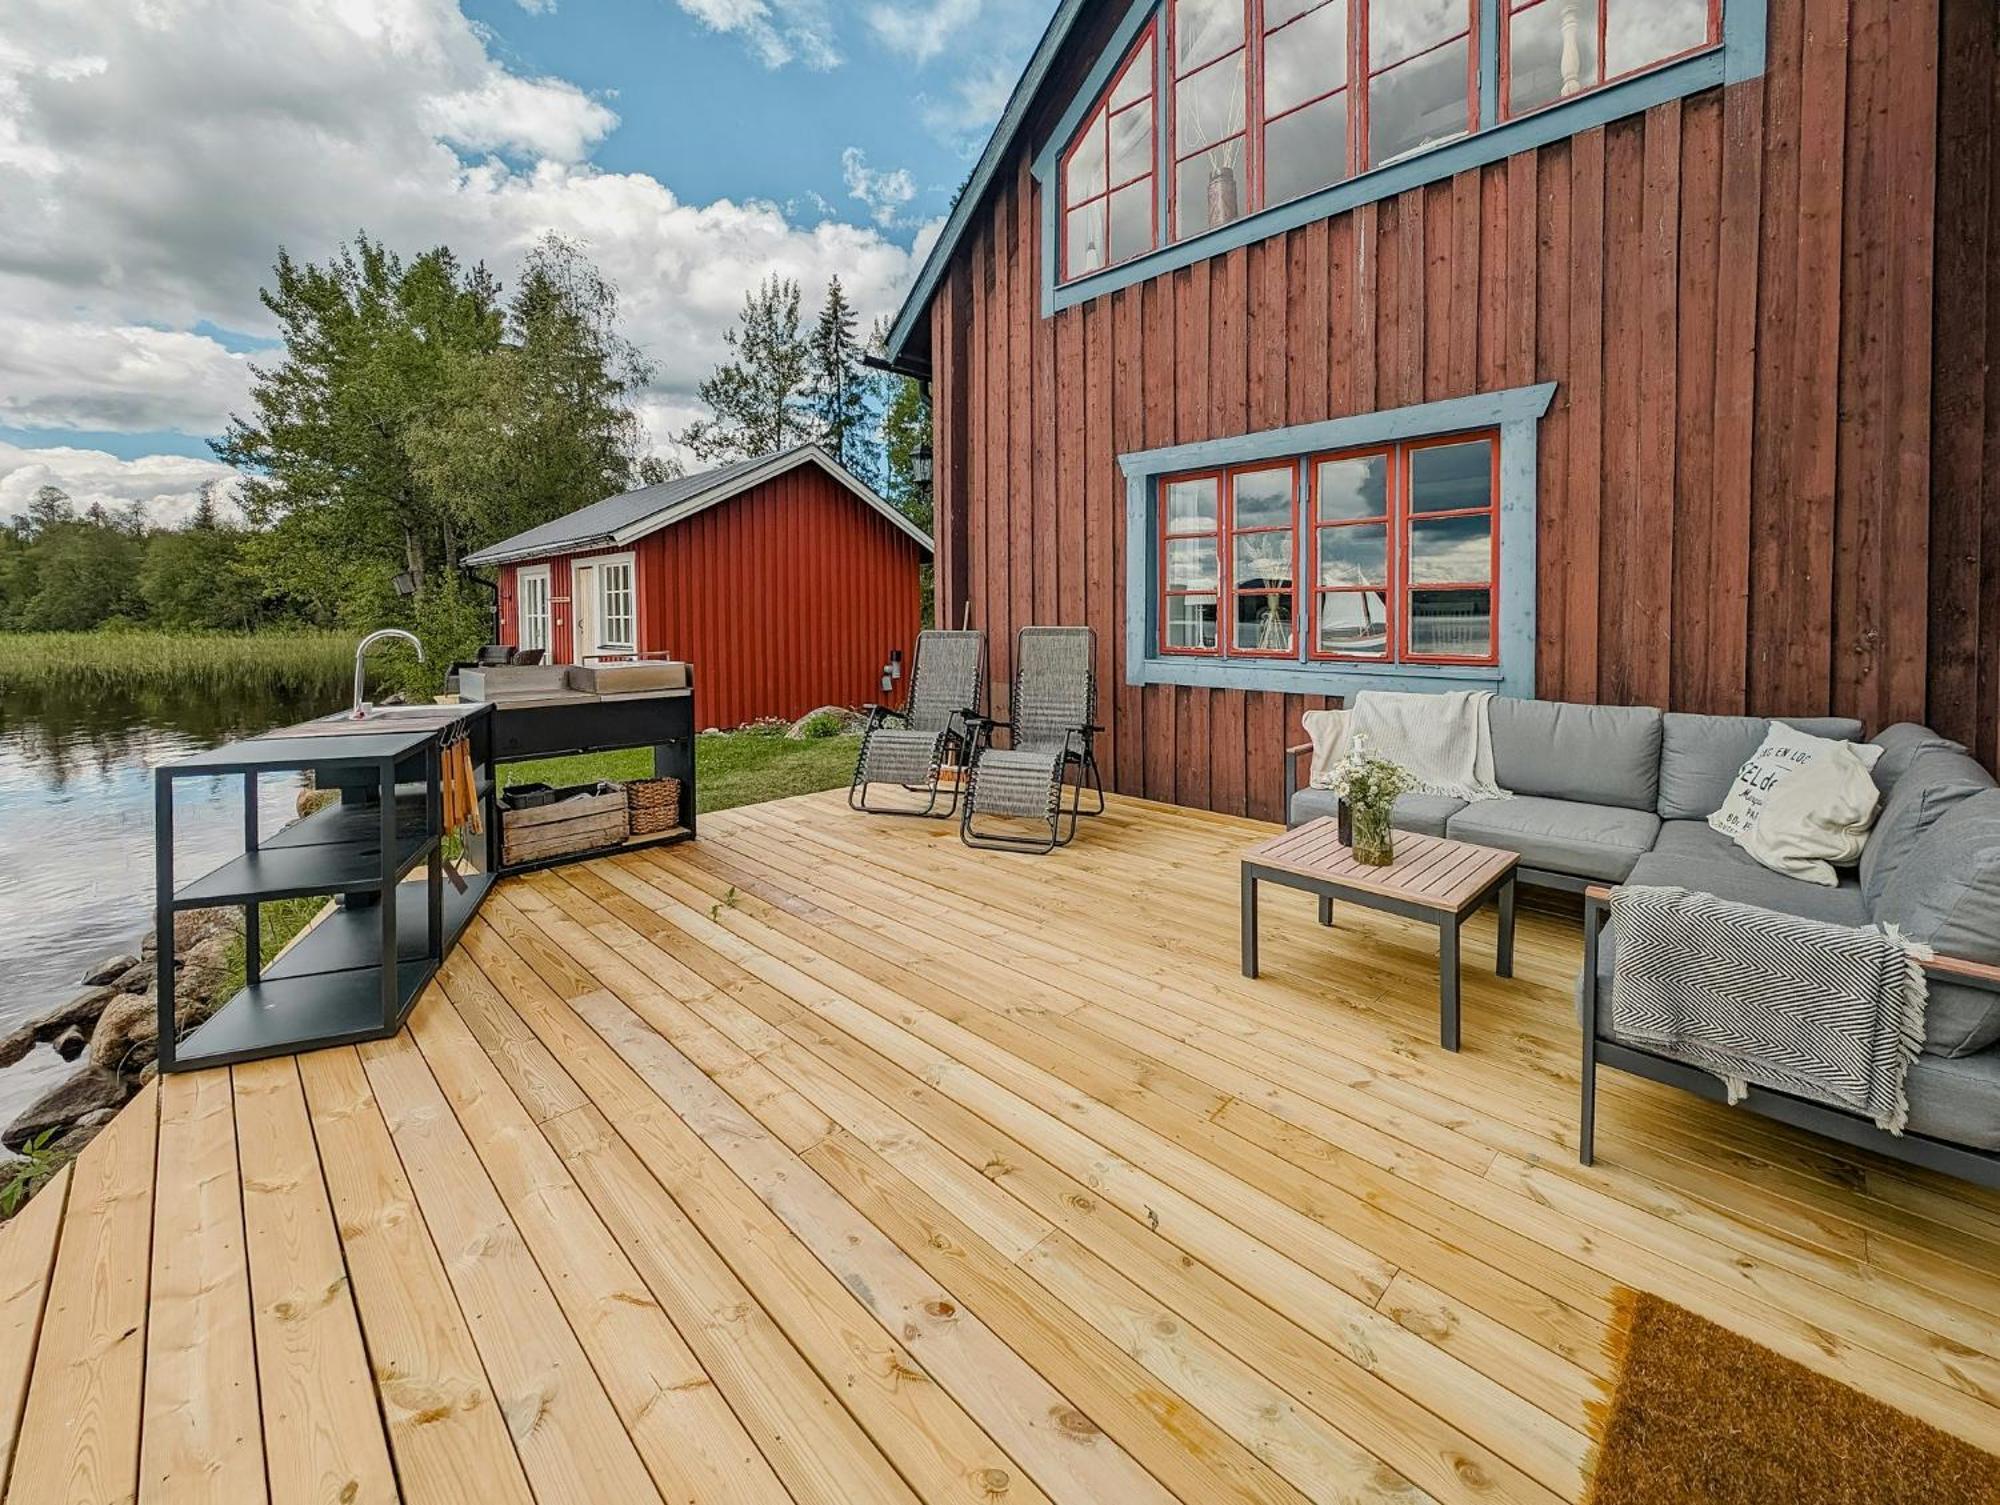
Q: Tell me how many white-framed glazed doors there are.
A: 1